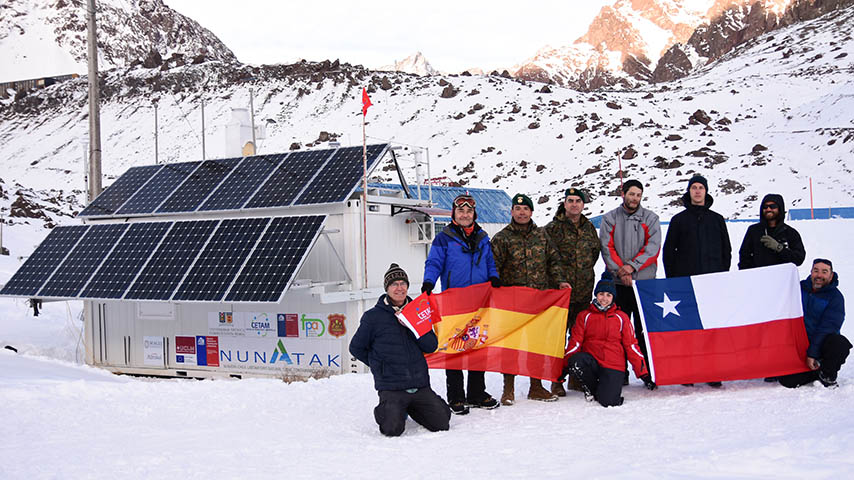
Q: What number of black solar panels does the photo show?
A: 12